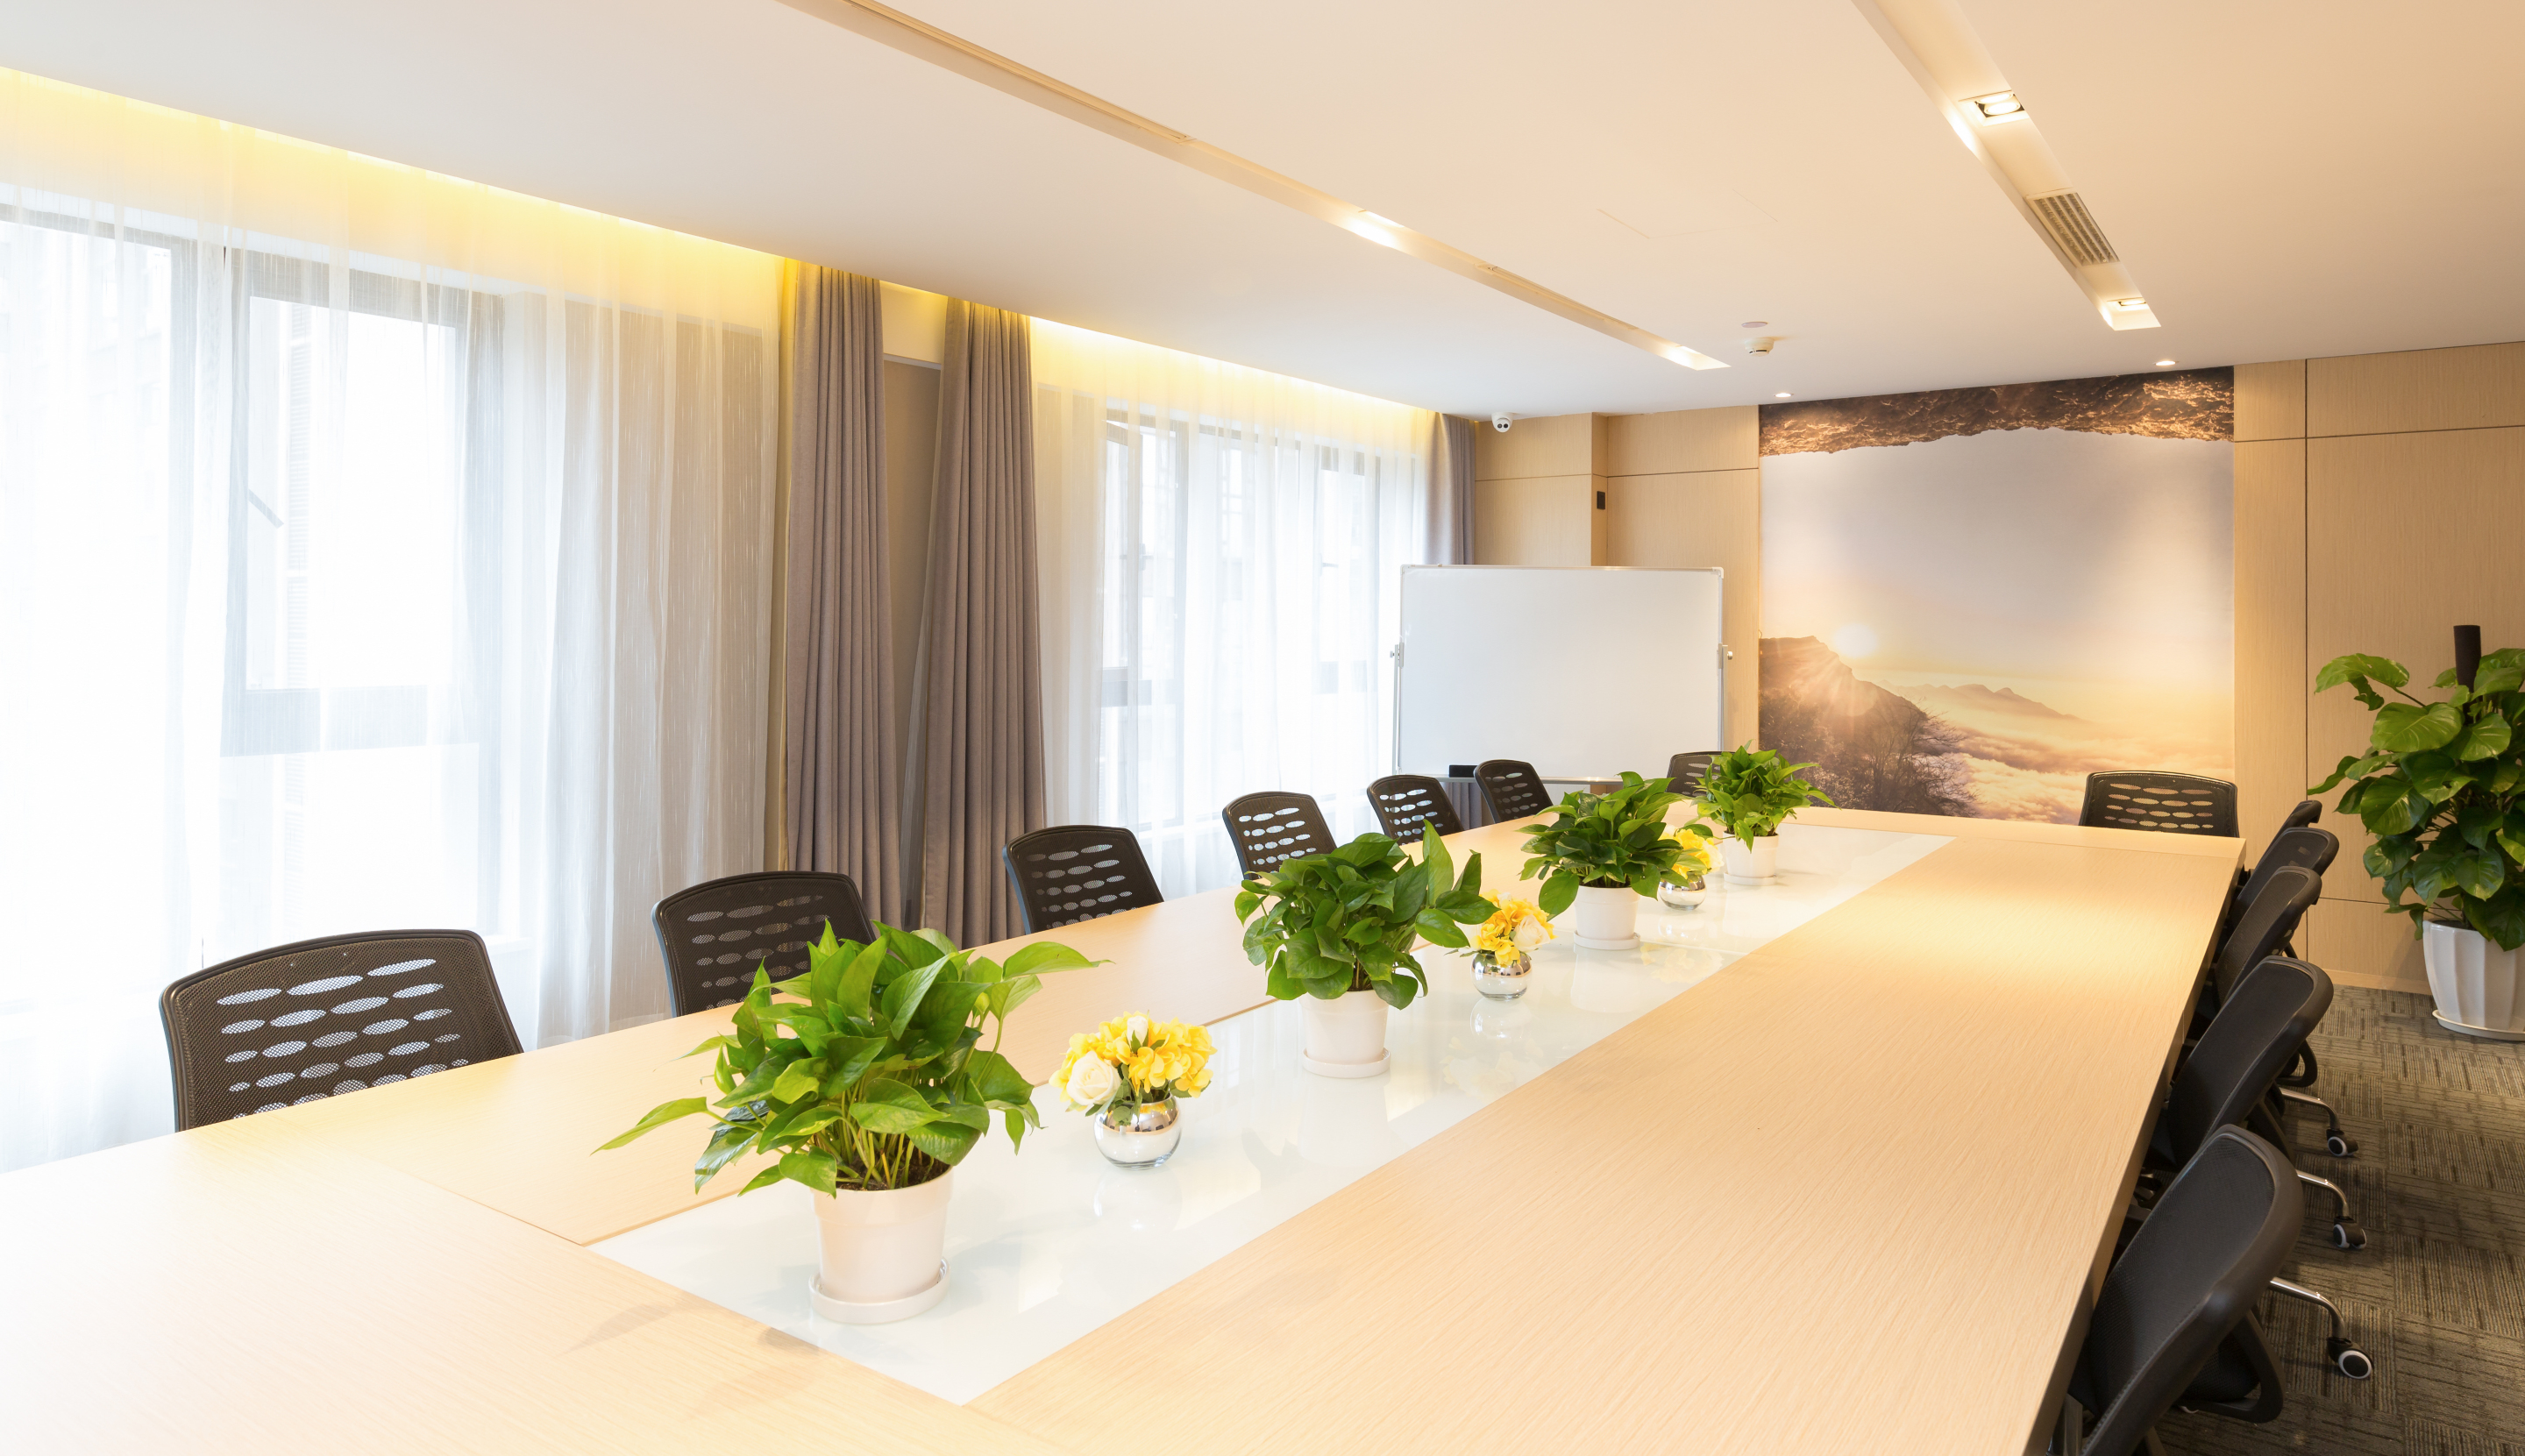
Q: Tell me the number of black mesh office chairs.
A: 13